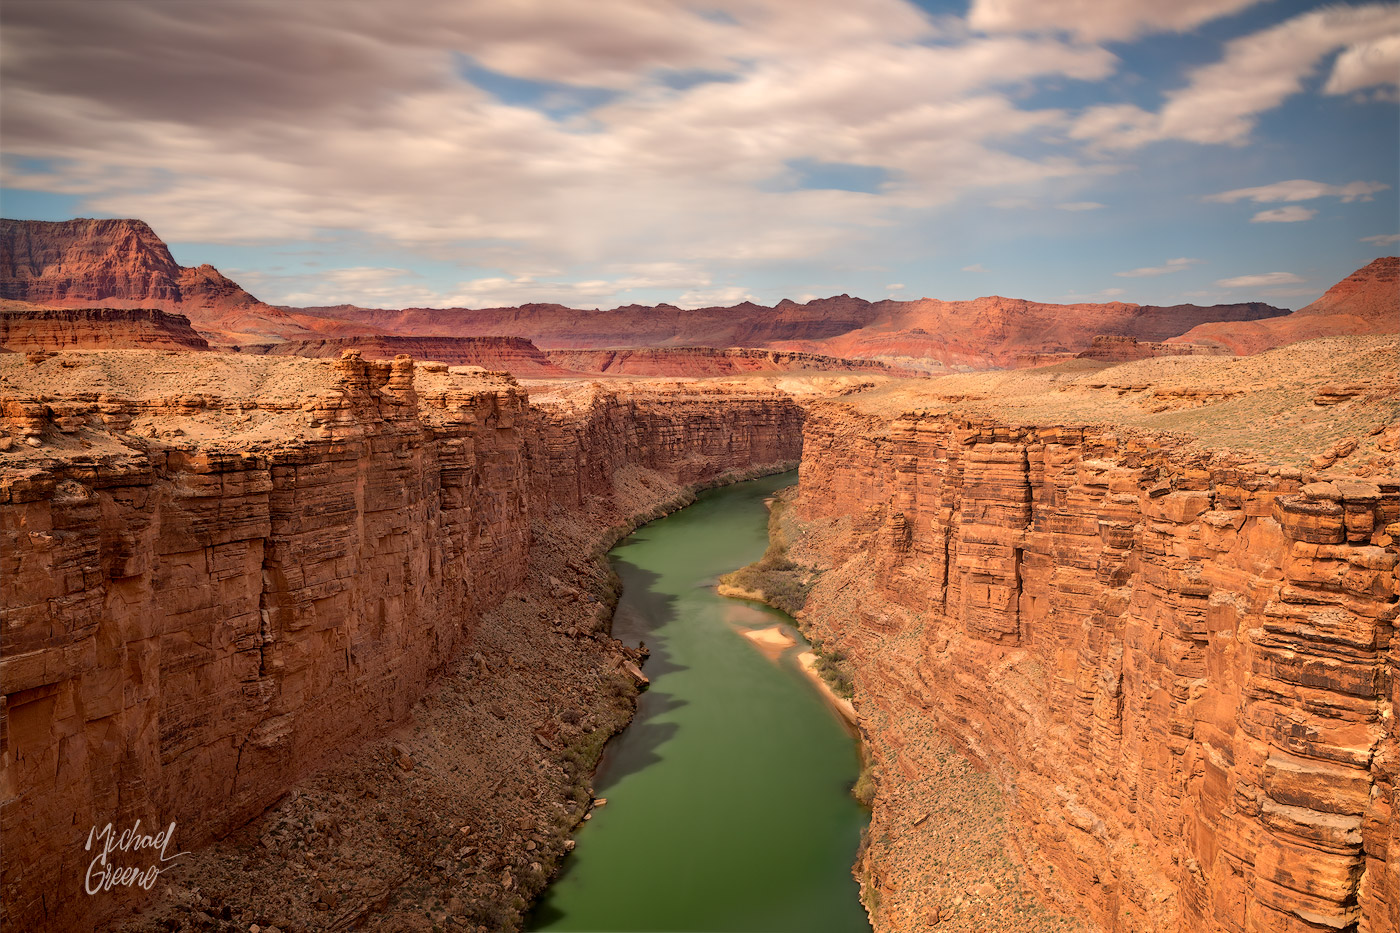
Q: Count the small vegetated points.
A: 1